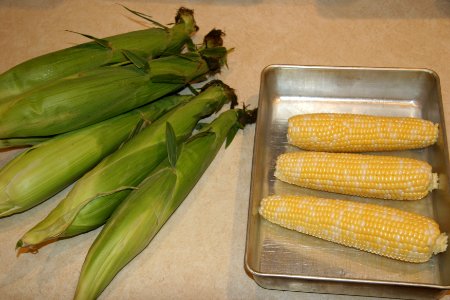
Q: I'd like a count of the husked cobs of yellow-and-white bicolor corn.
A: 3